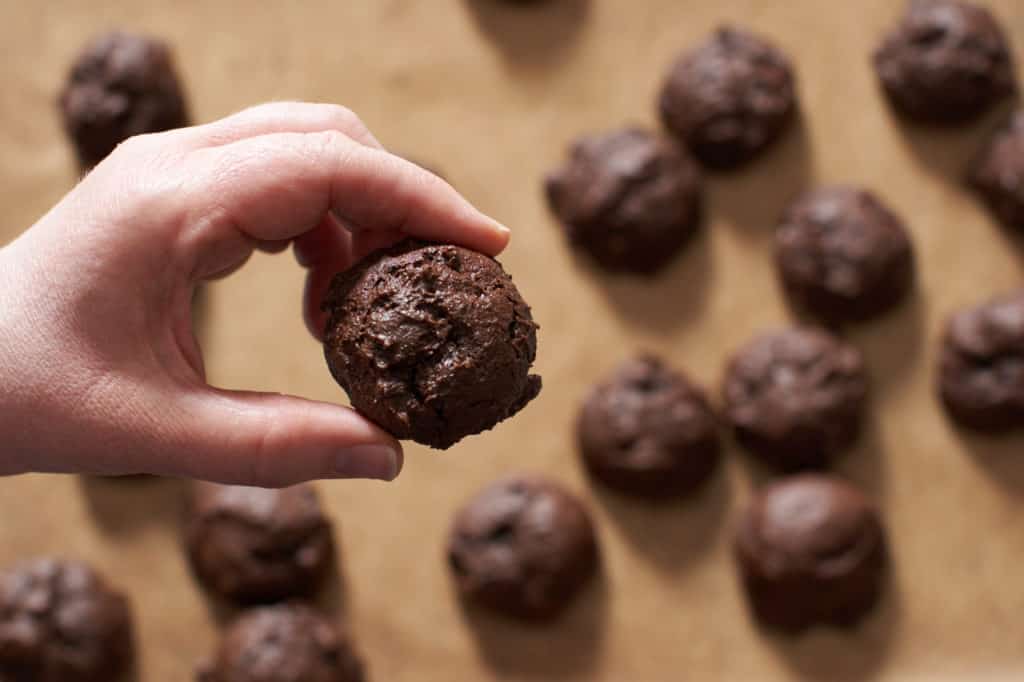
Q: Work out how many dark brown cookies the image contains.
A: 15